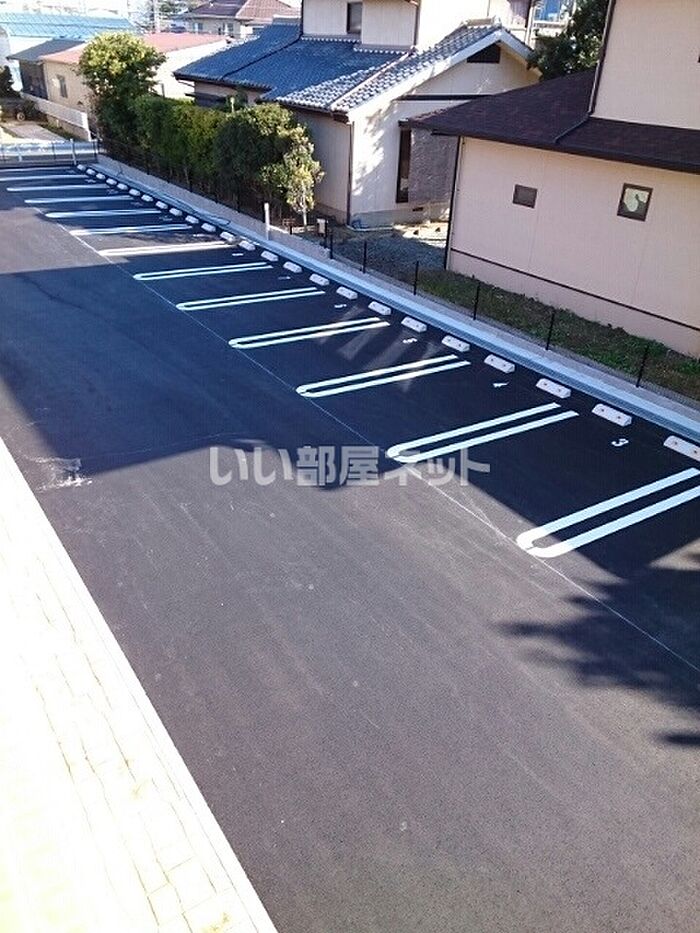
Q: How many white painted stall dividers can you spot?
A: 13